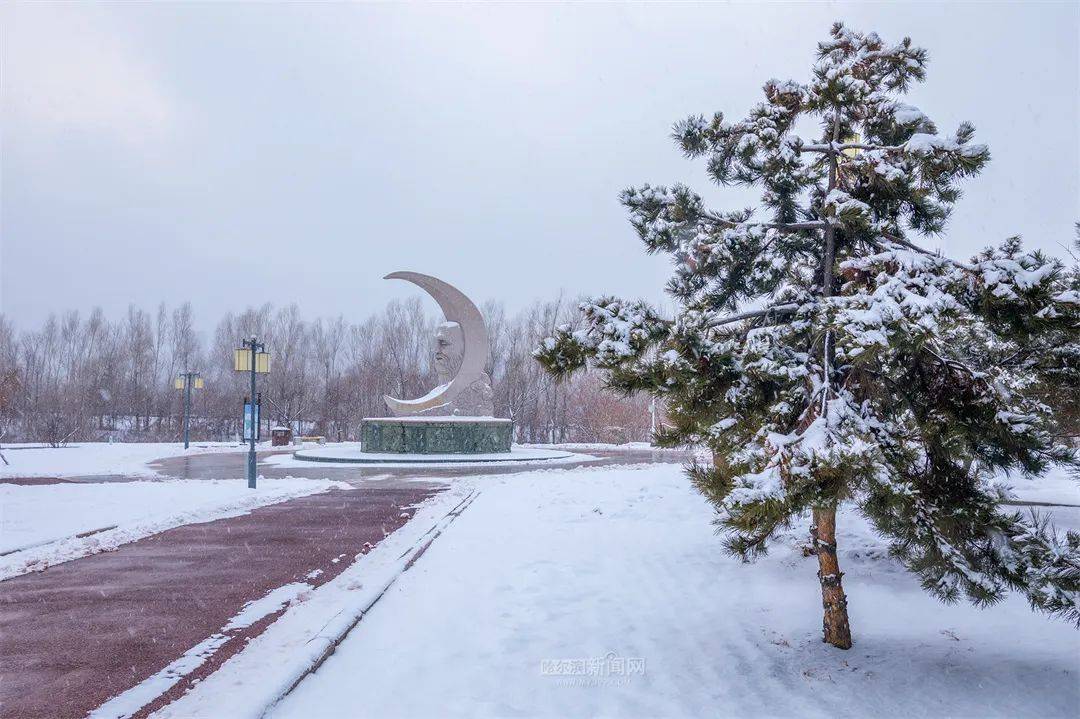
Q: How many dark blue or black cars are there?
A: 0